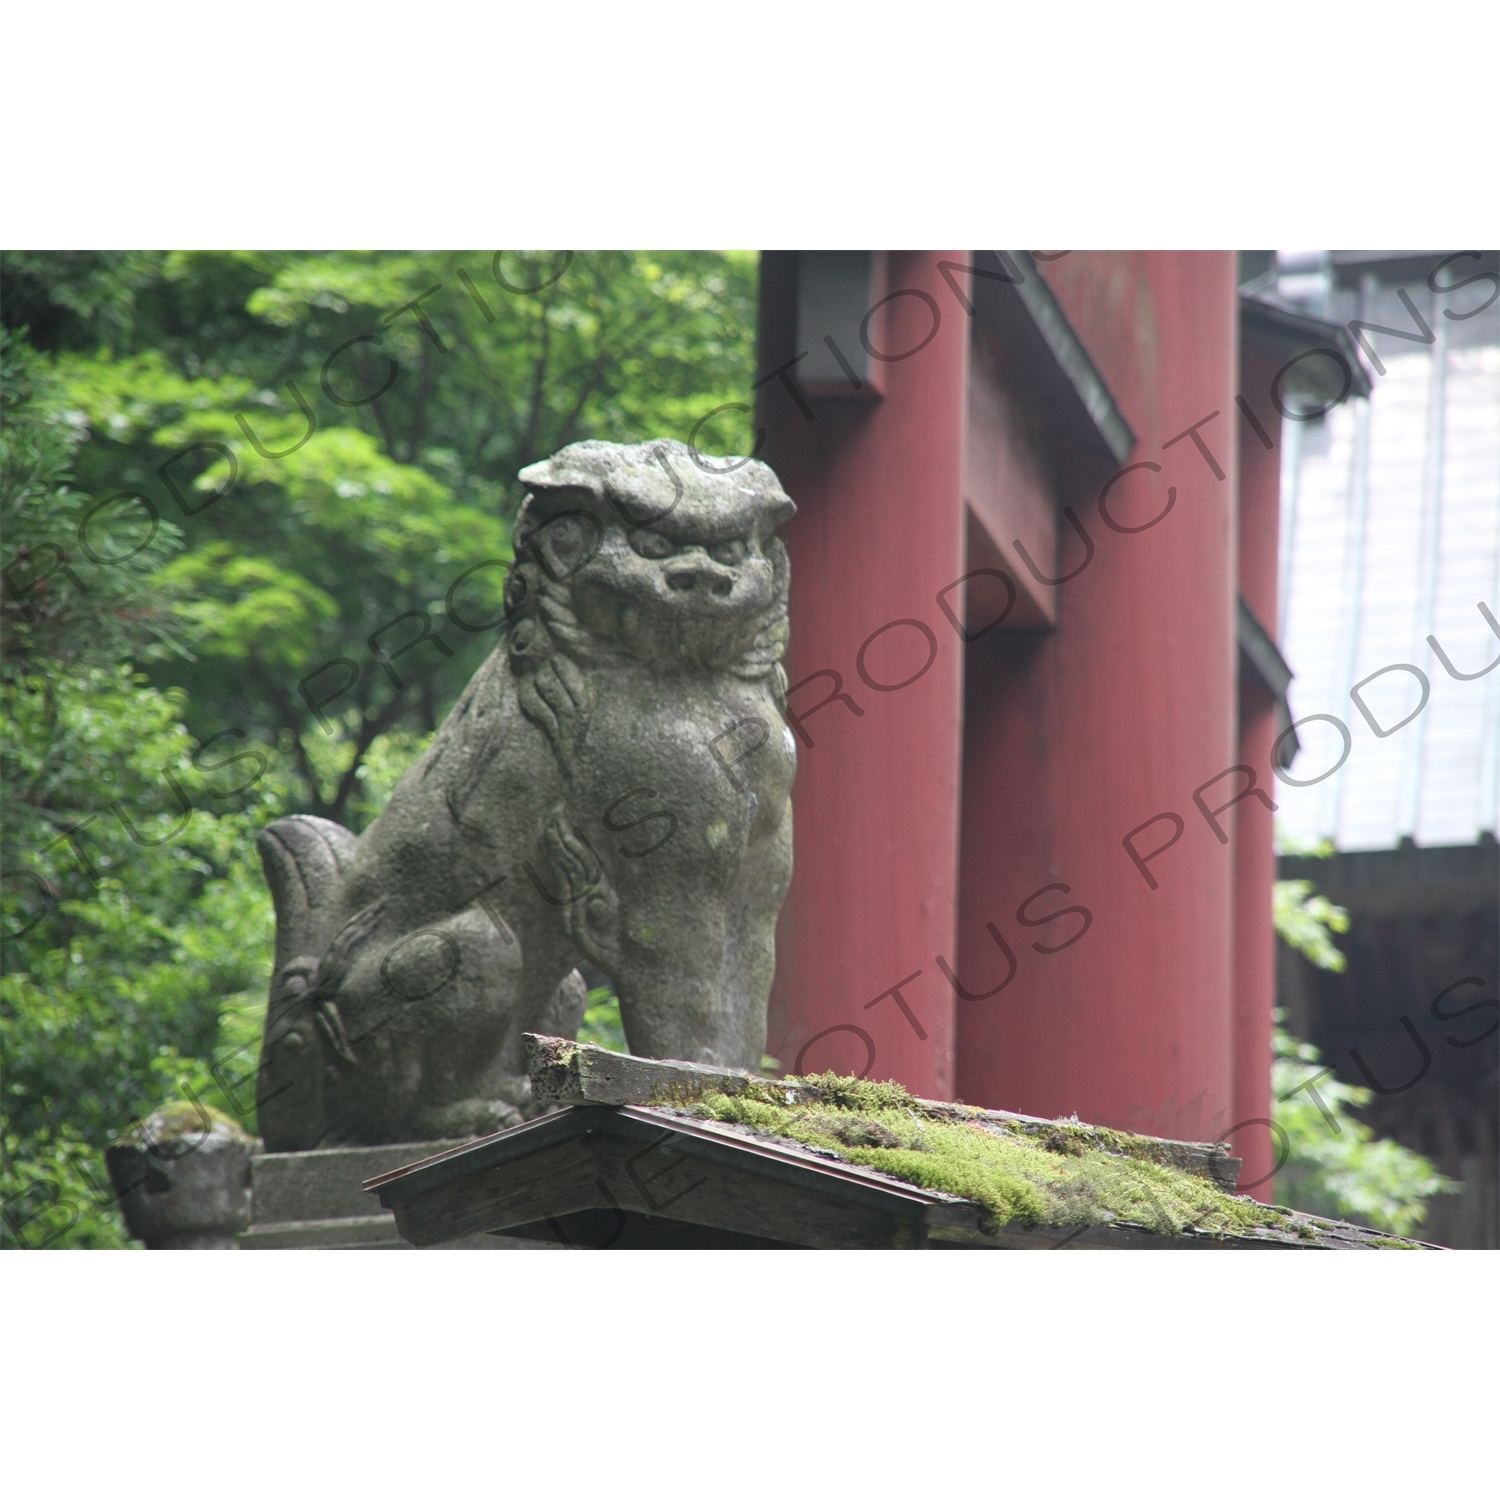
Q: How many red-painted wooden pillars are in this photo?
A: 3